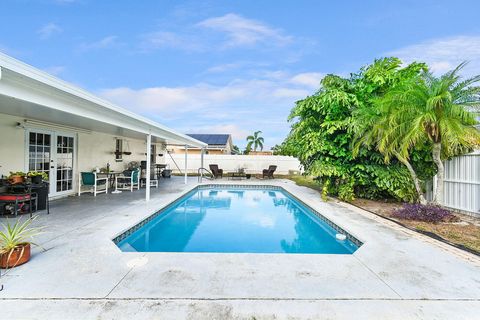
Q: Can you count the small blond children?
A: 0